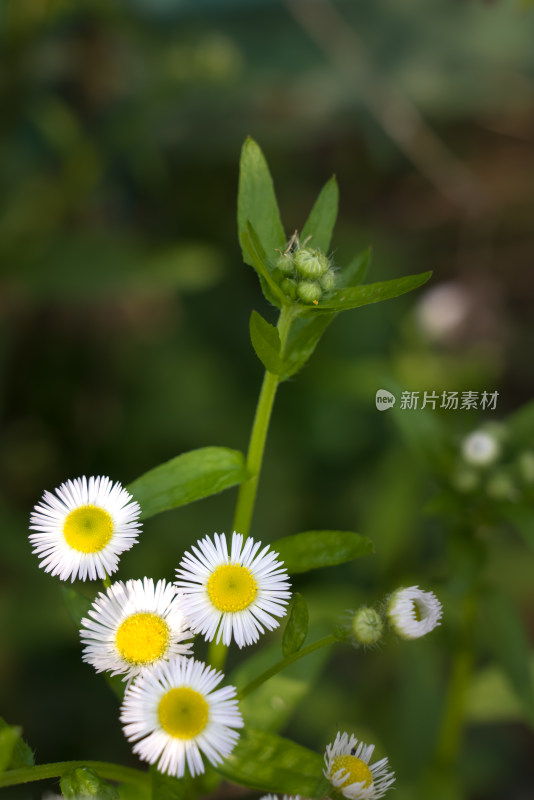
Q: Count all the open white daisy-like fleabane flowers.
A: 5